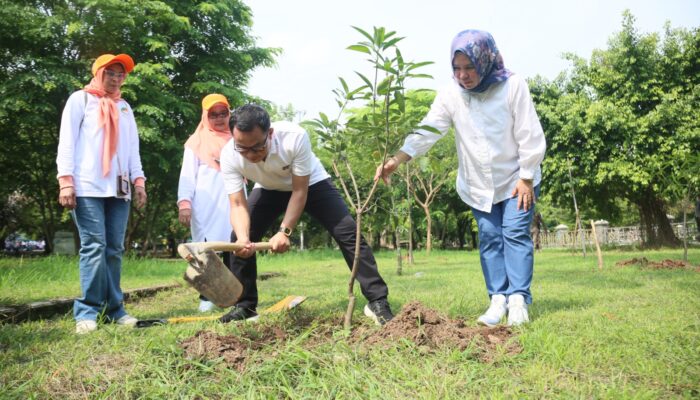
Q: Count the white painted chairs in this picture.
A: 0